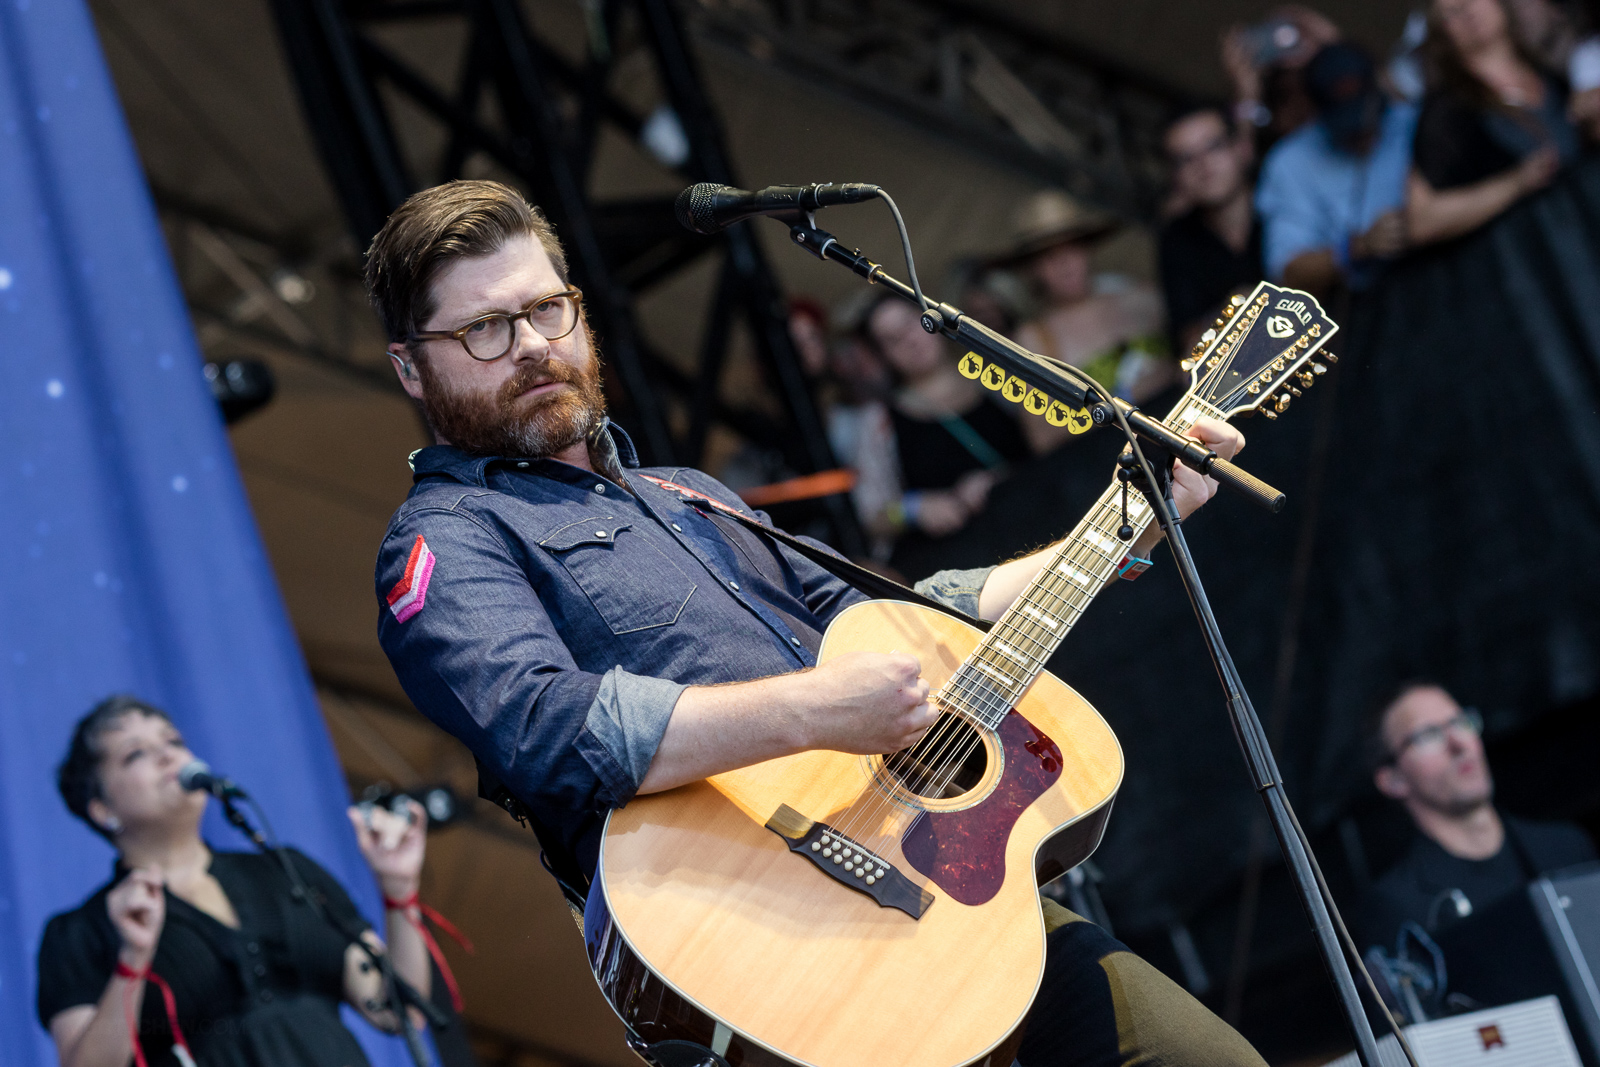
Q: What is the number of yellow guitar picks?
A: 6